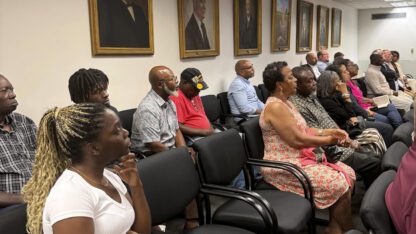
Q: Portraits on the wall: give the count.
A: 7